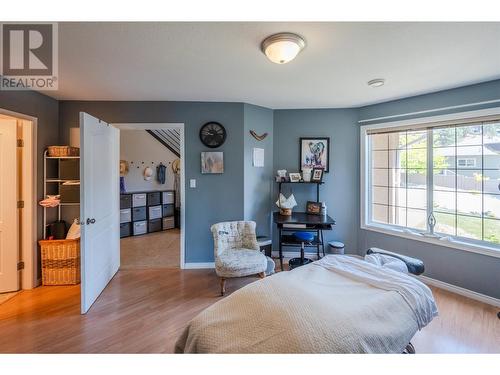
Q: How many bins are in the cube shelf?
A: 12